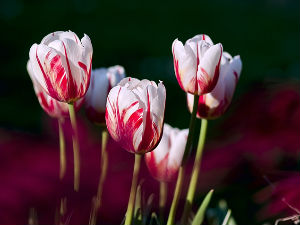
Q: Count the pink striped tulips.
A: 7